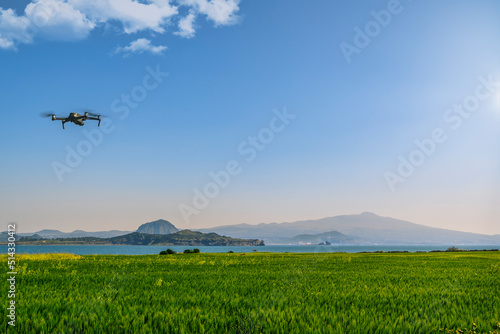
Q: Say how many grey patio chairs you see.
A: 0